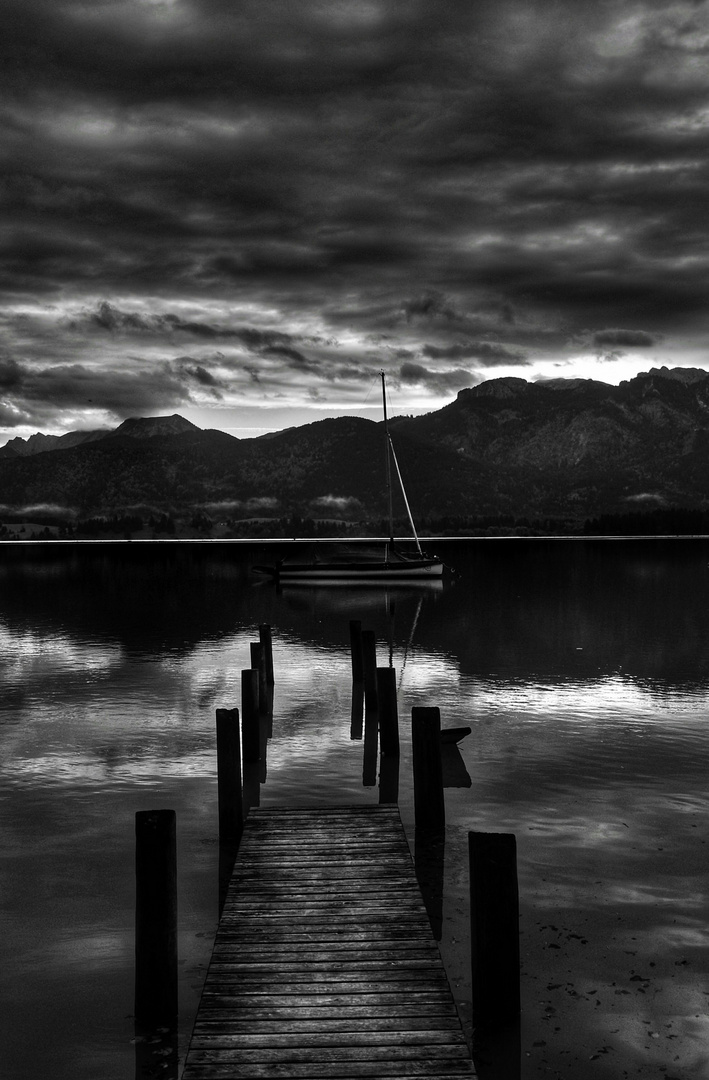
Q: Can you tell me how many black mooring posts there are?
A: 10